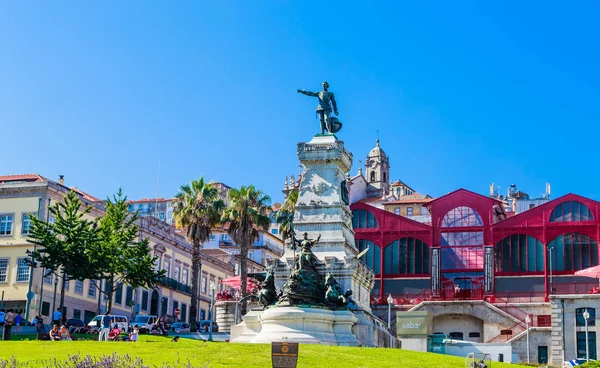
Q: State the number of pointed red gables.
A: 3